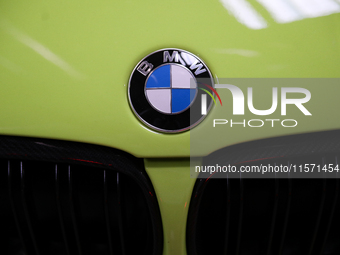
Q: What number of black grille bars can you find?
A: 12